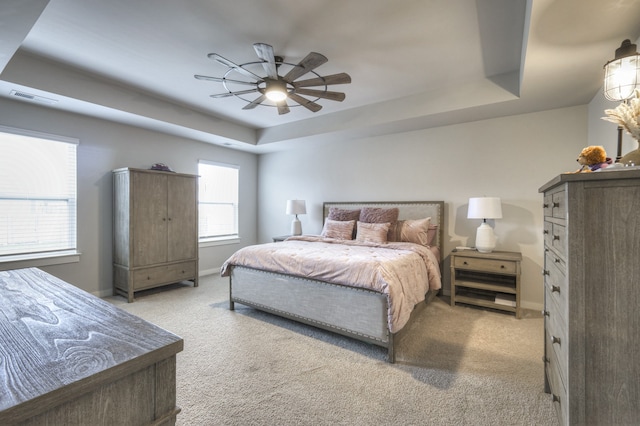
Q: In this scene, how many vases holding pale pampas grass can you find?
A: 1